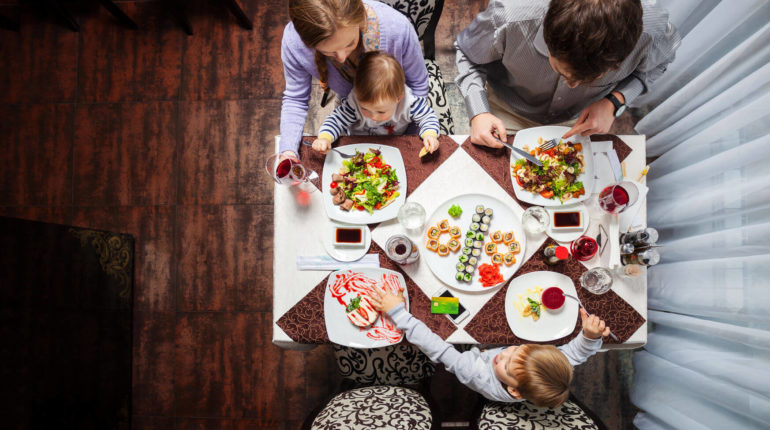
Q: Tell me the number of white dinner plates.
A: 5